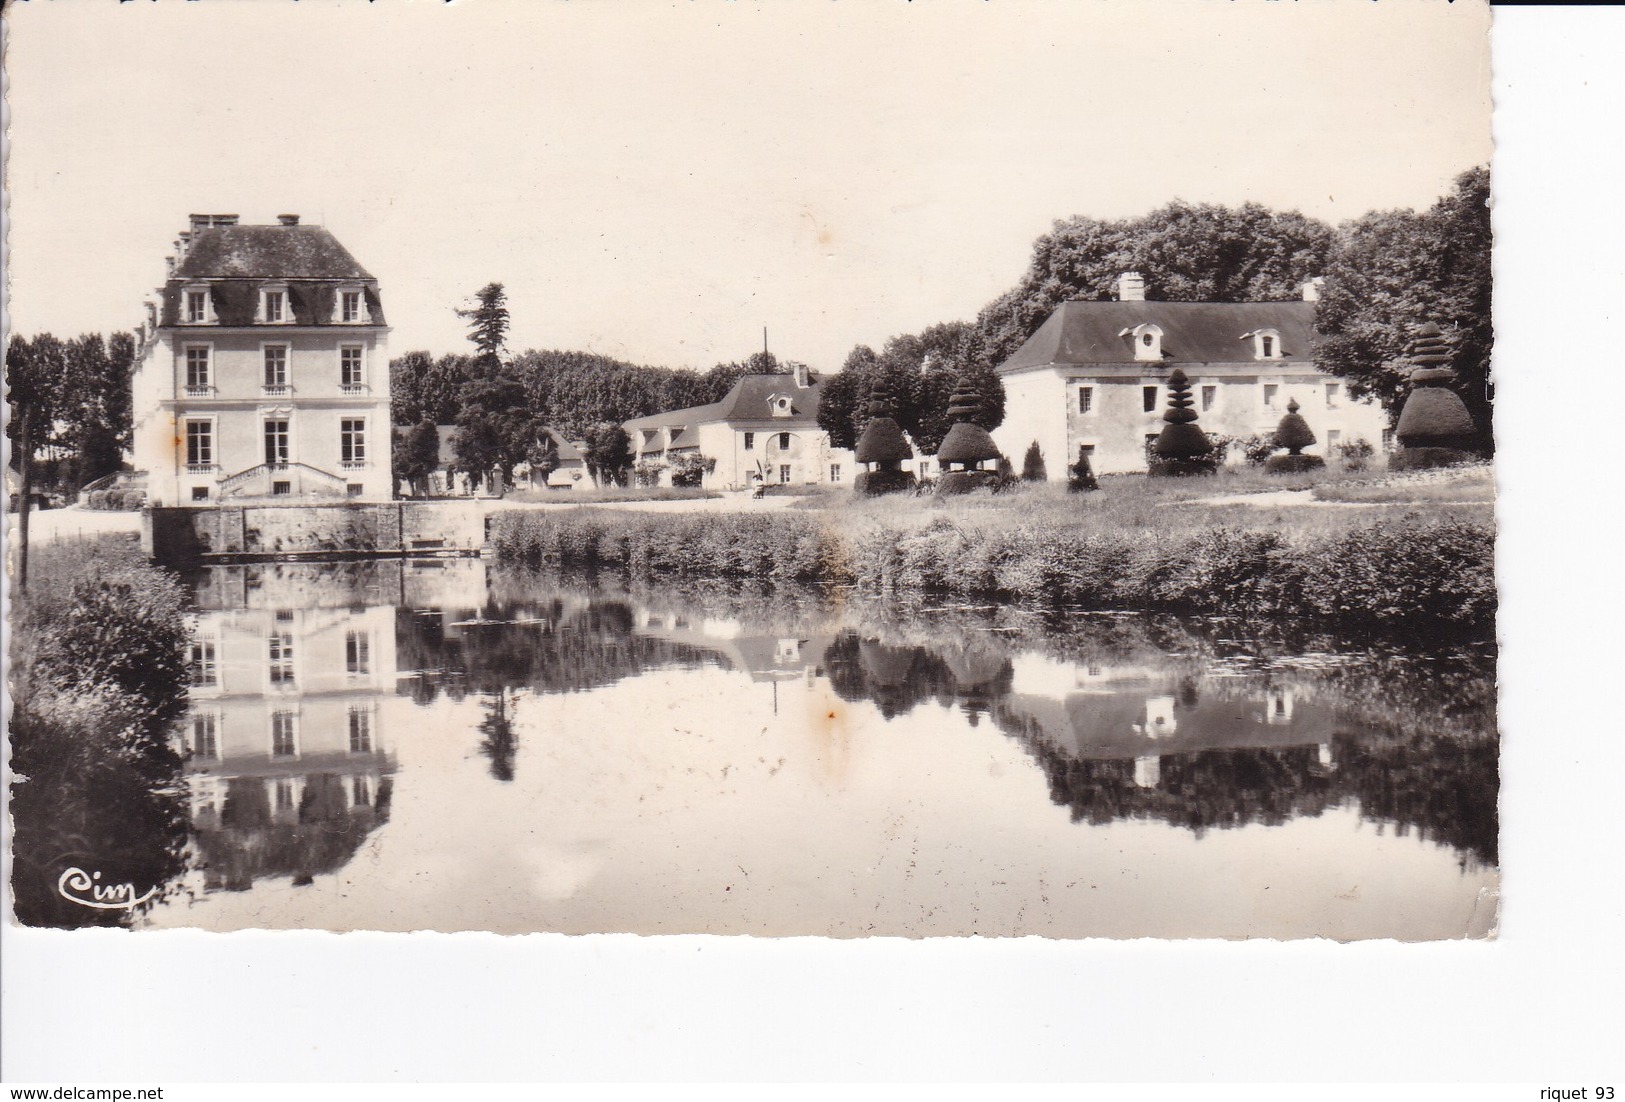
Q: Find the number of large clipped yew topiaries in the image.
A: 5